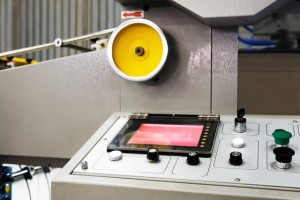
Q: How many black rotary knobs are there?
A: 3